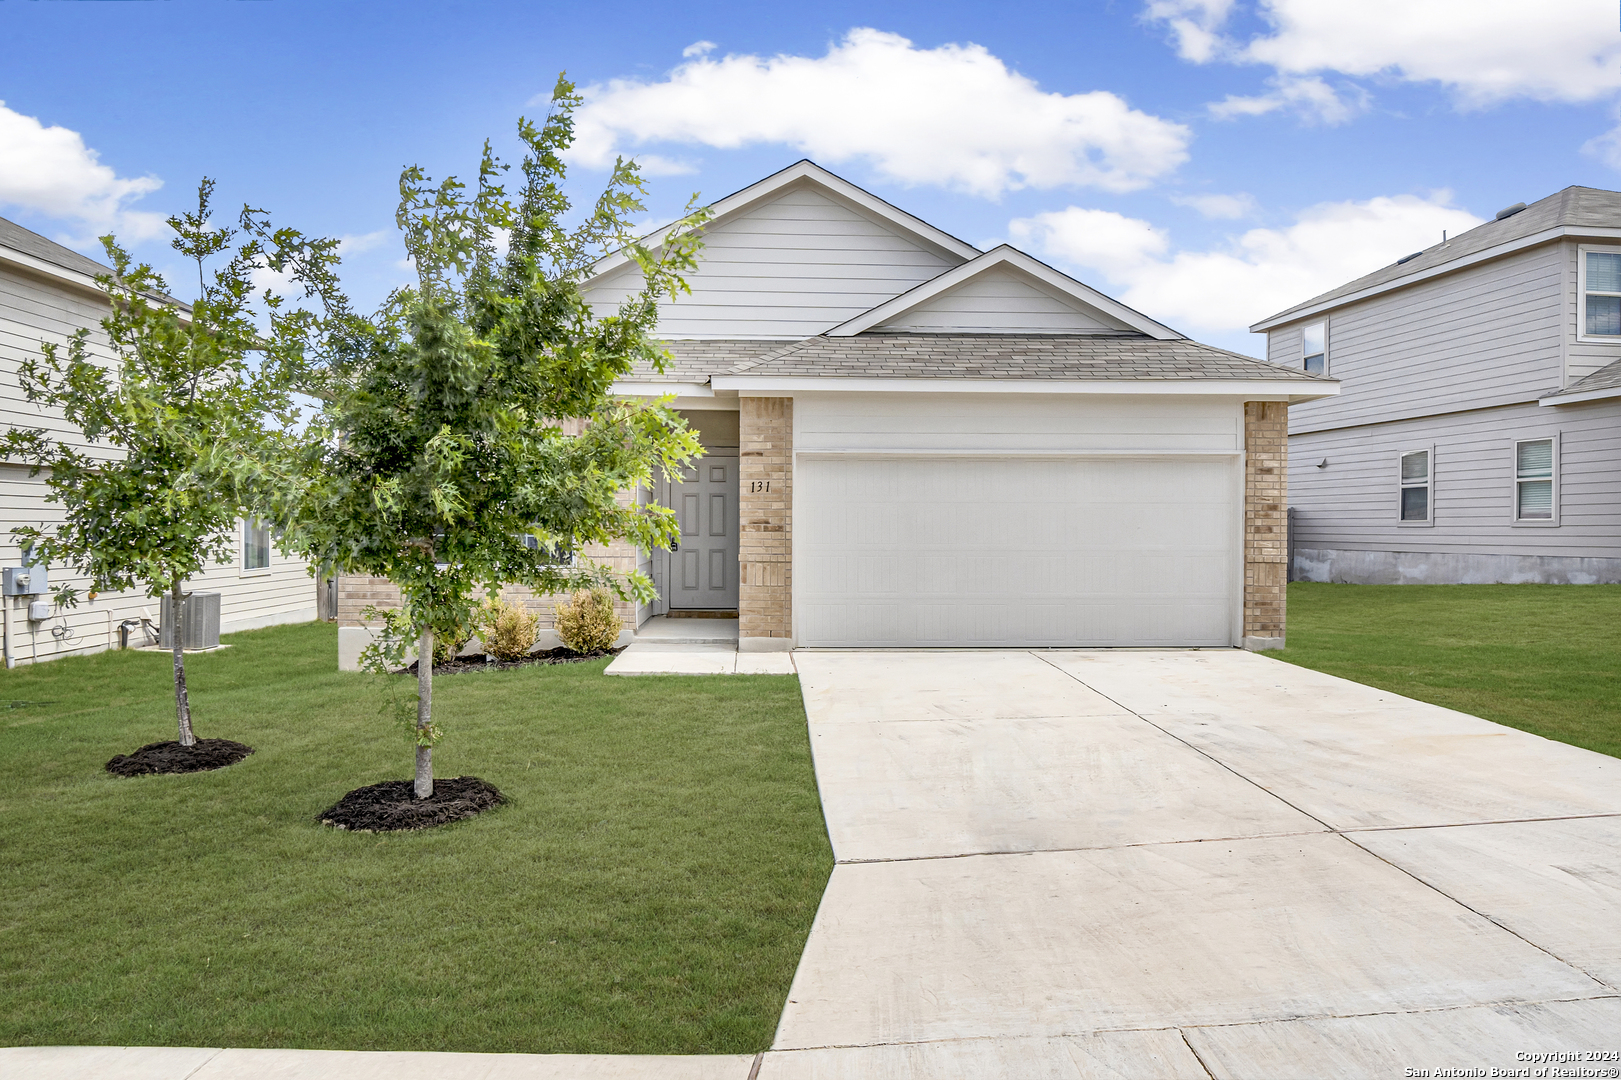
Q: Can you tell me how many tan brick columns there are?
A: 2